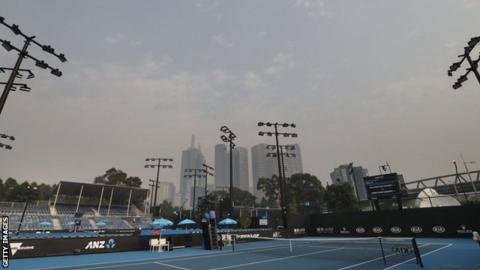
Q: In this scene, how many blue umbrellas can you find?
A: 6